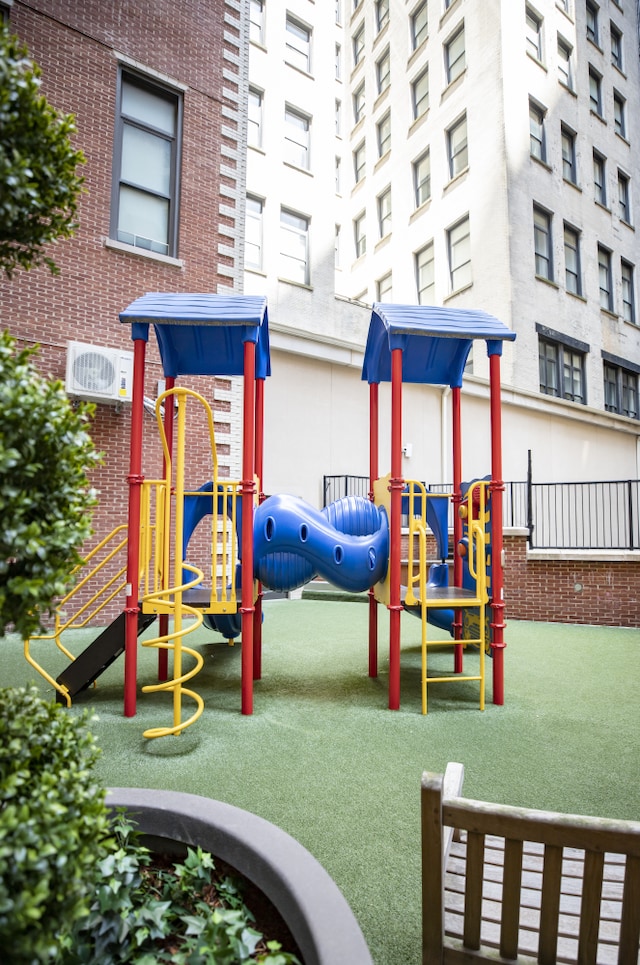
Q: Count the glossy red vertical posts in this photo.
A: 8